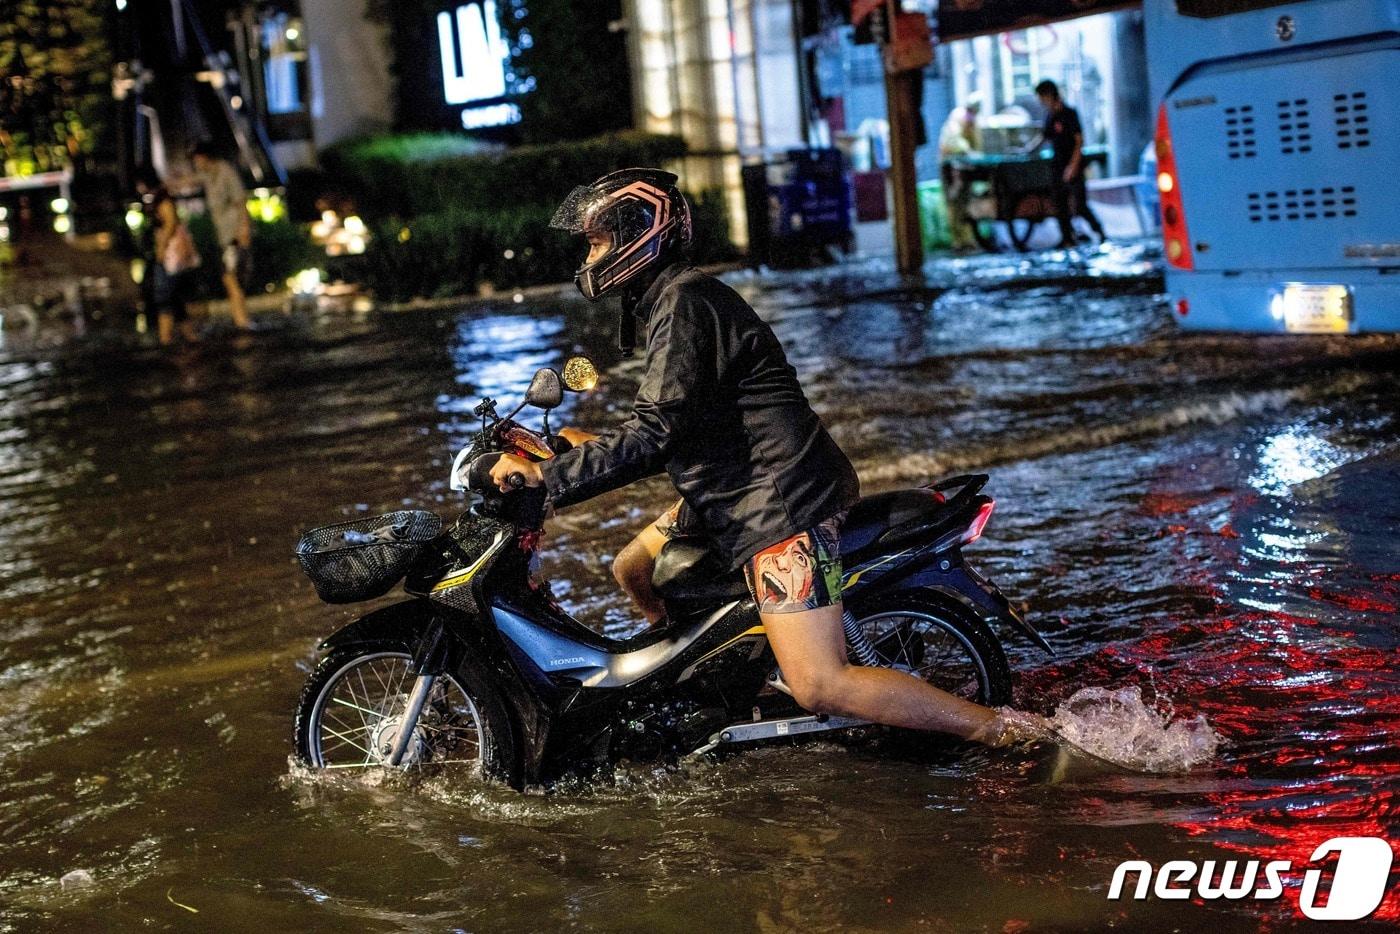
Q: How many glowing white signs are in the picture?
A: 1